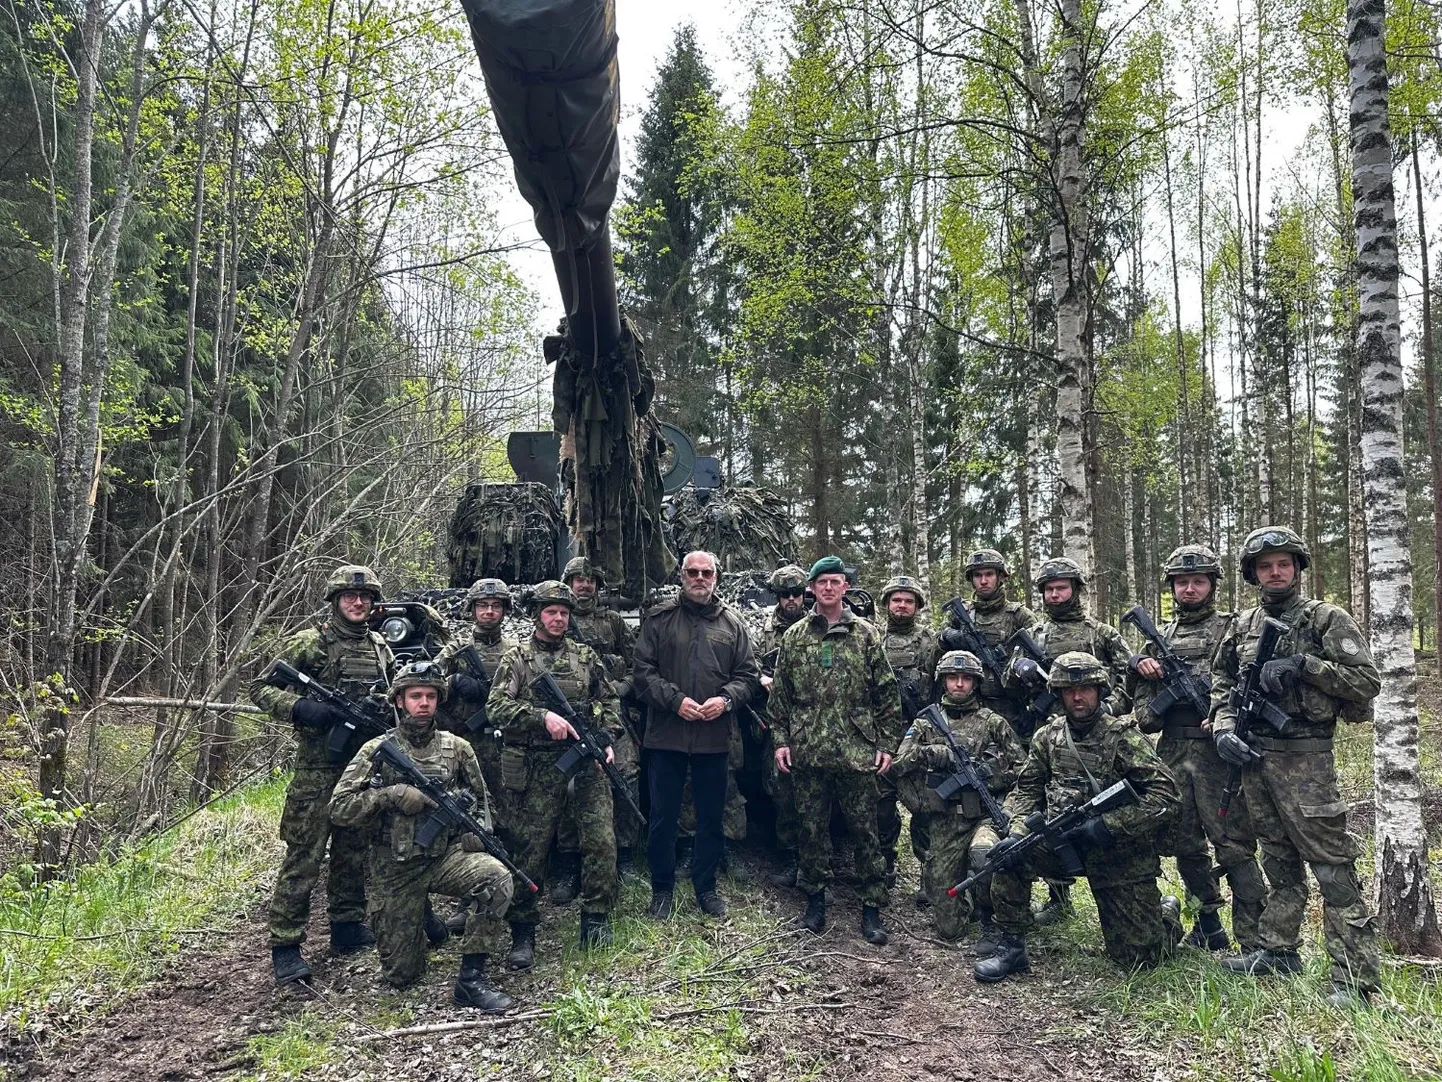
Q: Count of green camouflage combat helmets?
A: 13